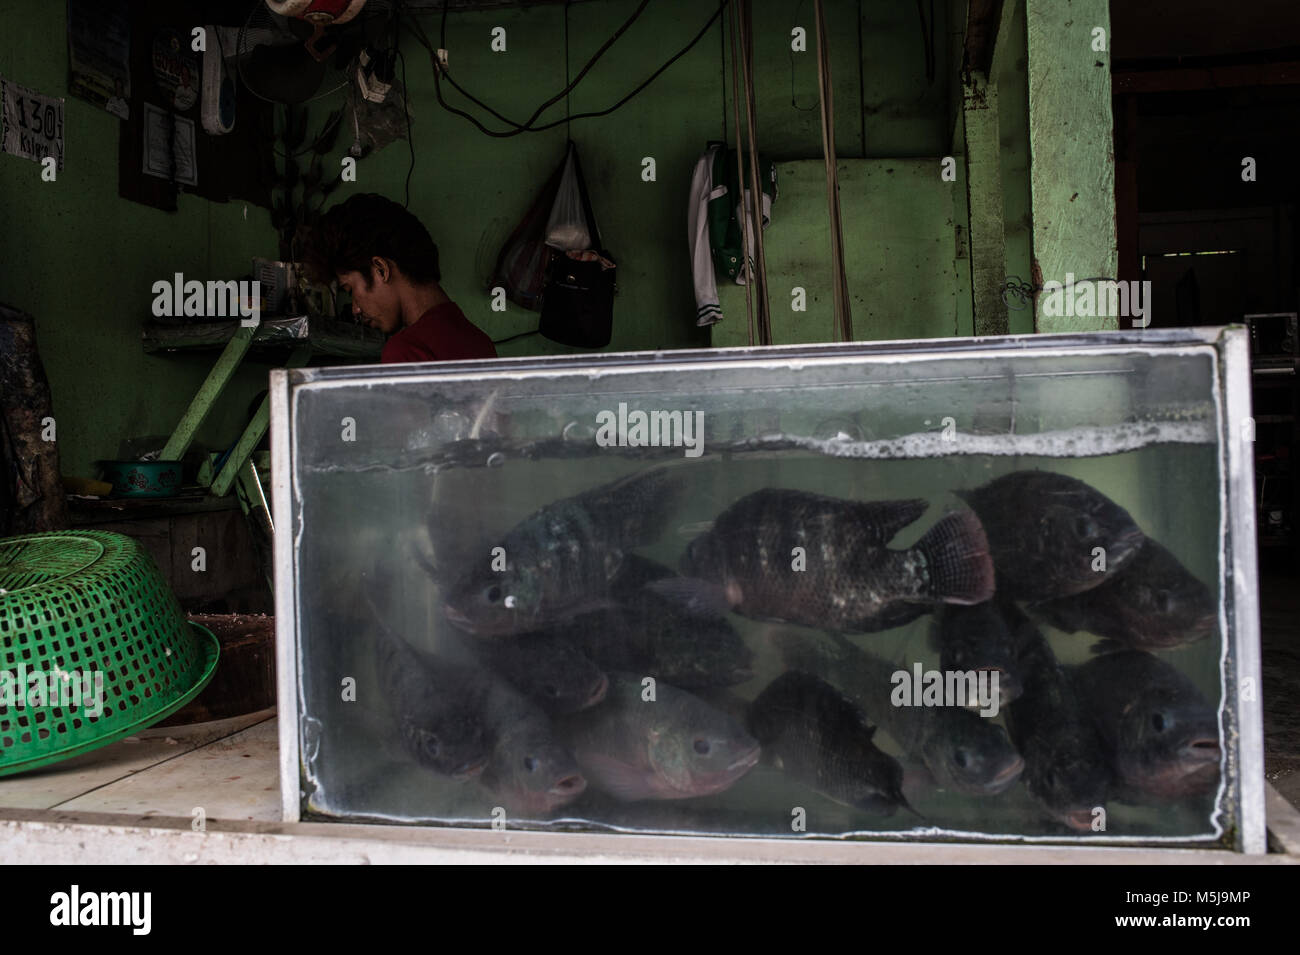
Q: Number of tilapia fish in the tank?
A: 14